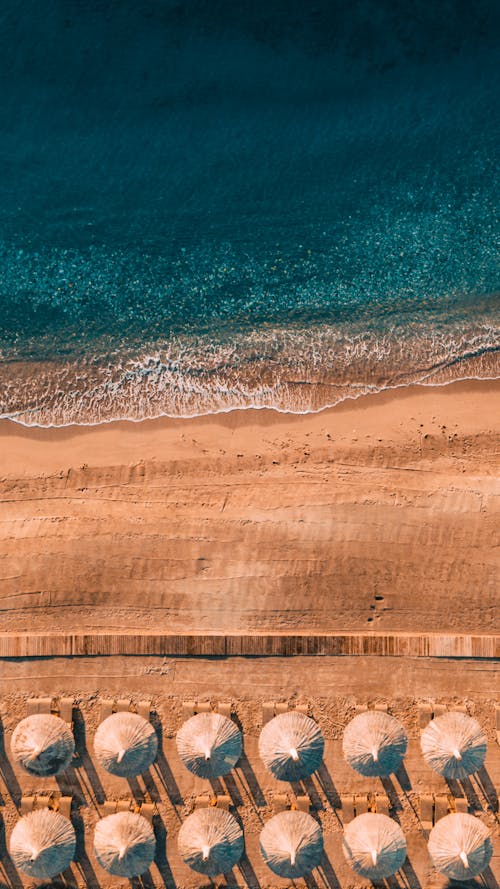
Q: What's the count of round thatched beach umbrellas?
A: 12